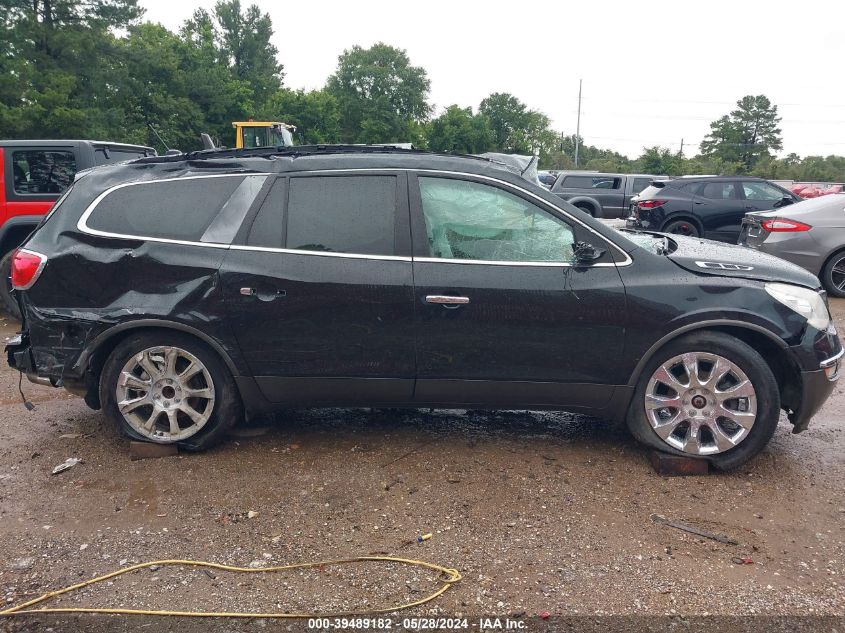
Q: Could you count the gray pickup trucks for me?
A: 1